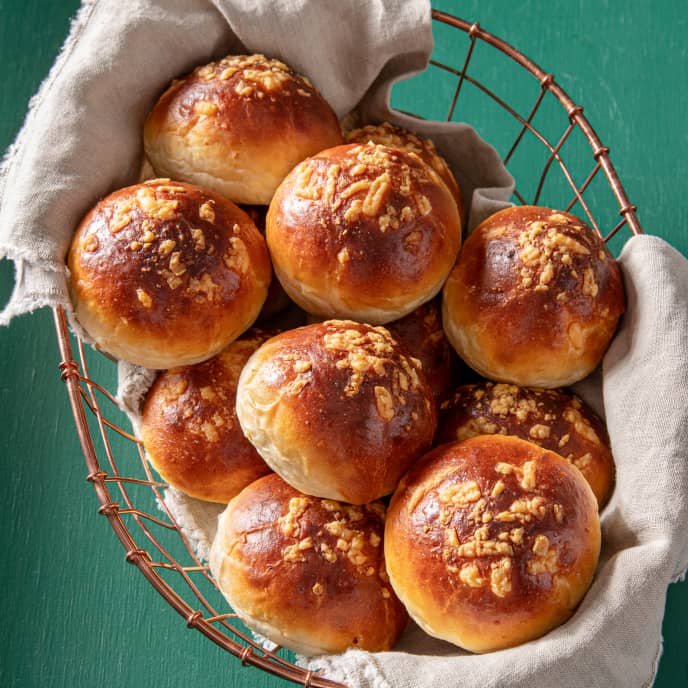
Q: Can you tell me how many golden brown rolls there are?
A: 11